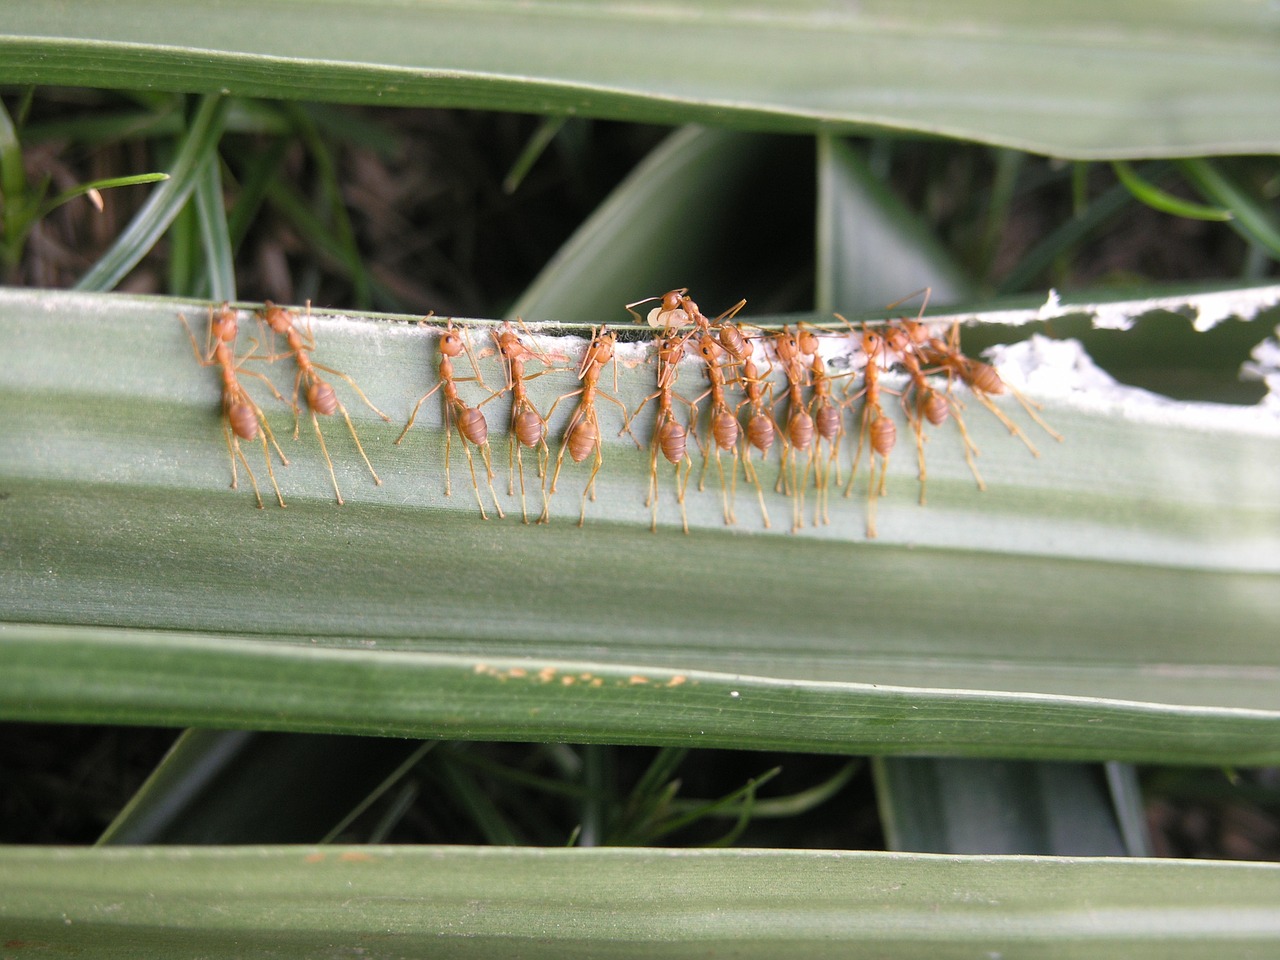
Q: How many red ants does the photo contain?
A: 14